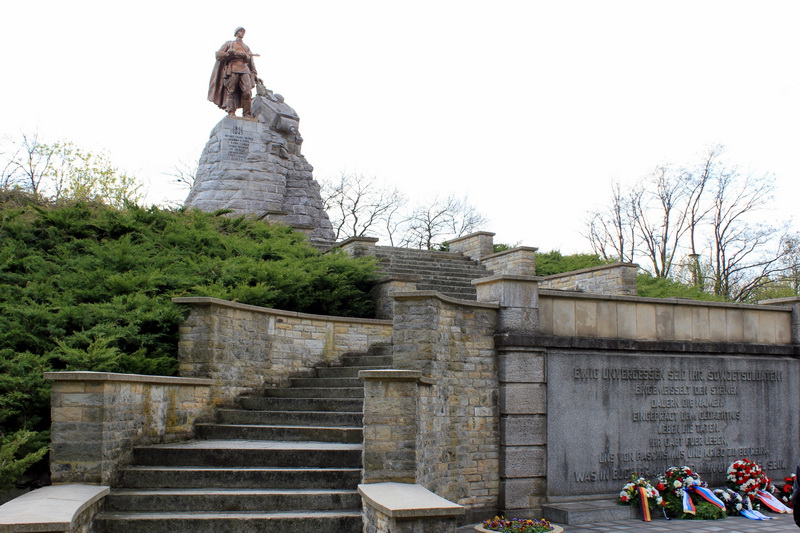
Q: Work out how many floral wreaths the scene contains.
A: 5